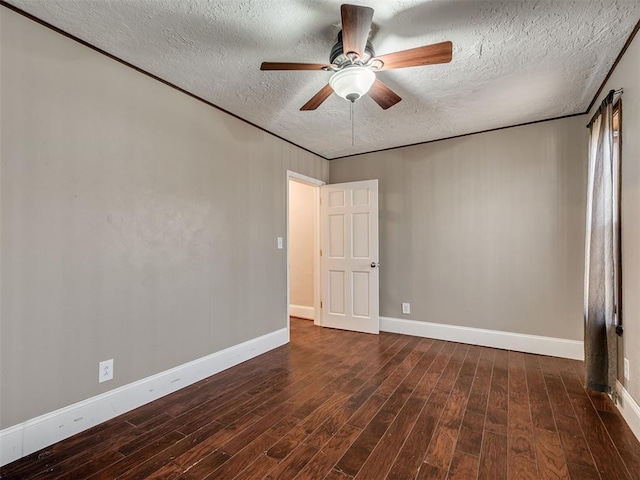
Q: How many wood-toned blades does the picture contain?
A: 5